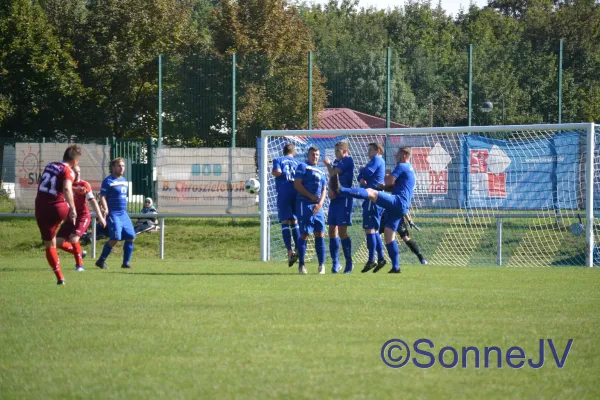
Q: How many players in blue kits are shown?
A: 6